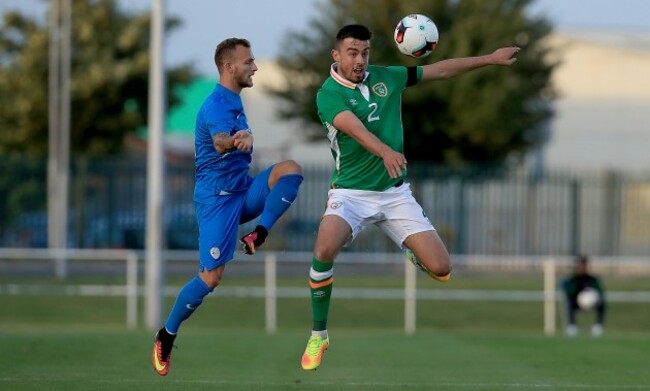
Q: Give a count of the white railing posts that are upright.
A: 4